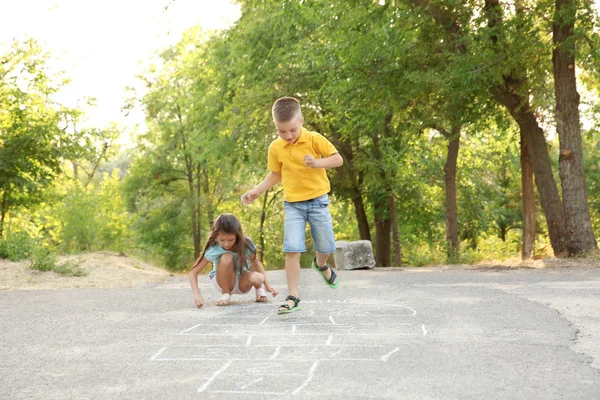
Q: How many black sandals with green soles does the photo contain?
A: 2